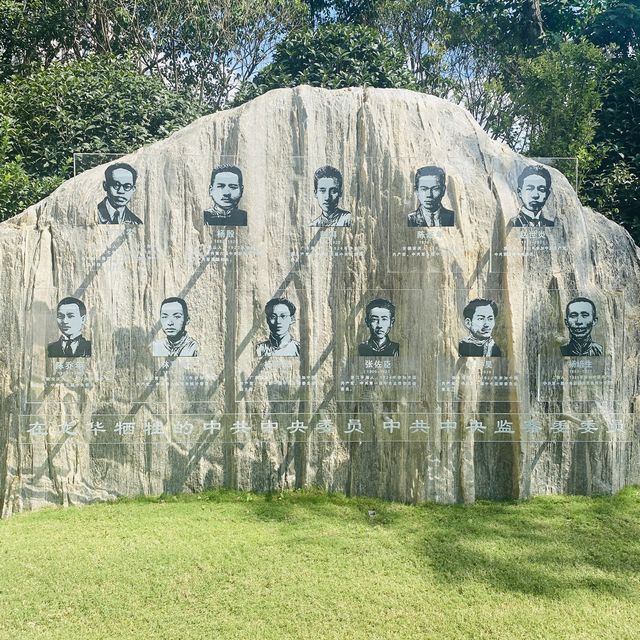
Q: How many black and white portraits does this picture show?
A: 11